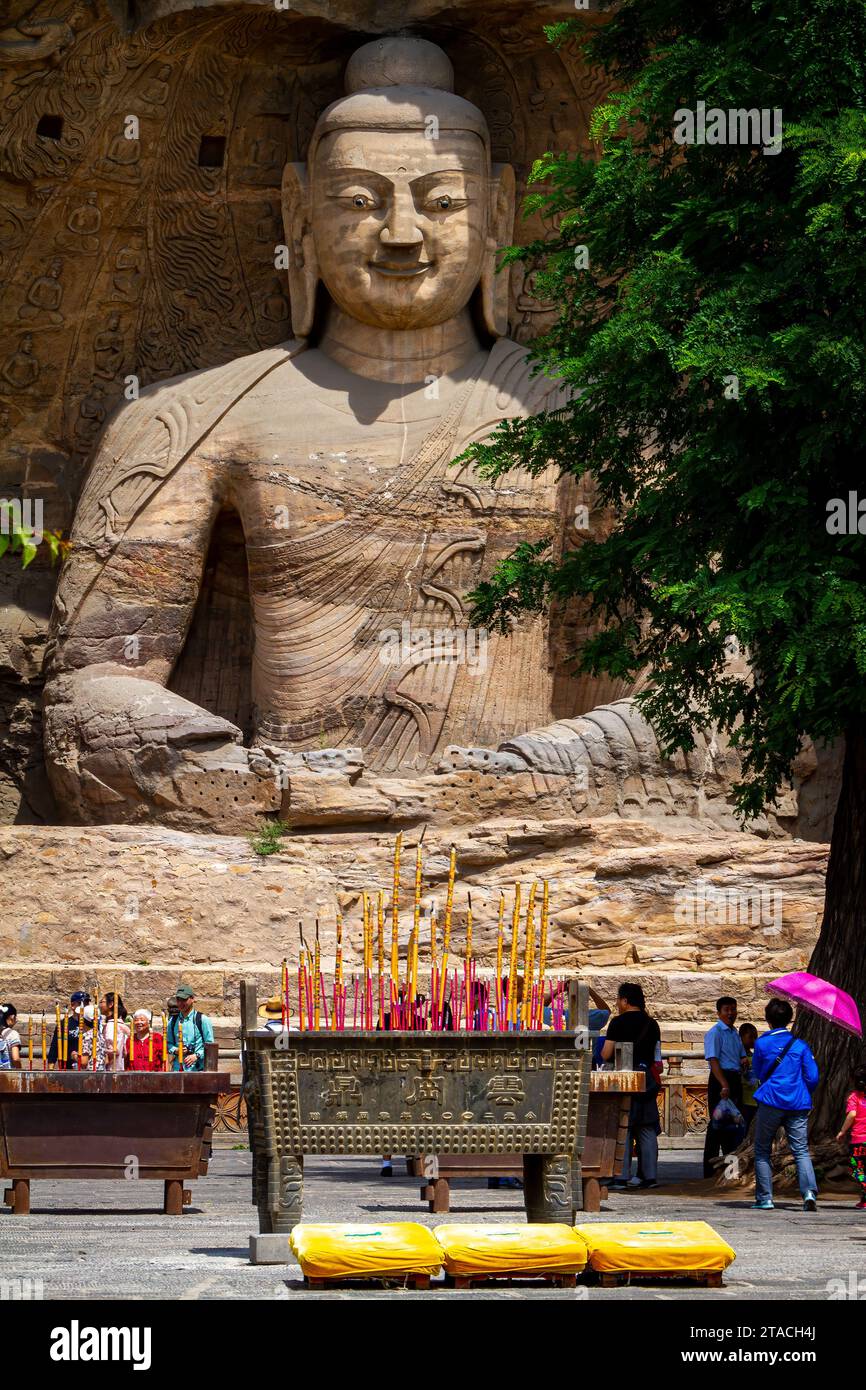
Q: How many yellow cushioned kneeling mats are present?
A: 3